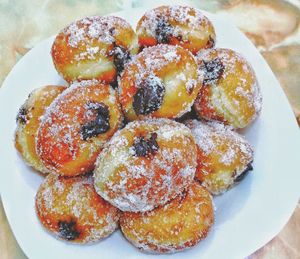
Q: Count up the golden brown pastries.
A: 10